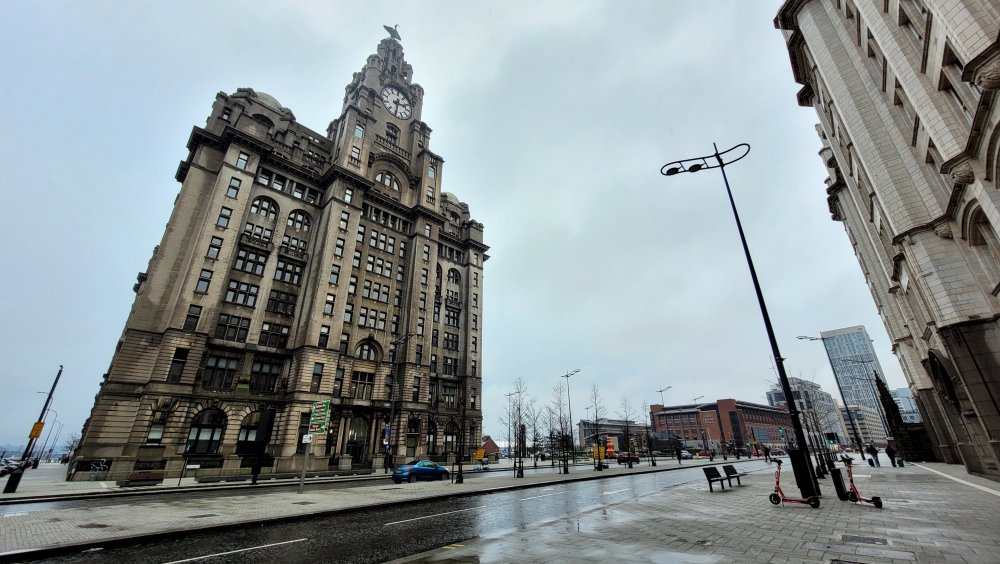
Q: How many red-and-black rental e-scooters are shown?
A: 2